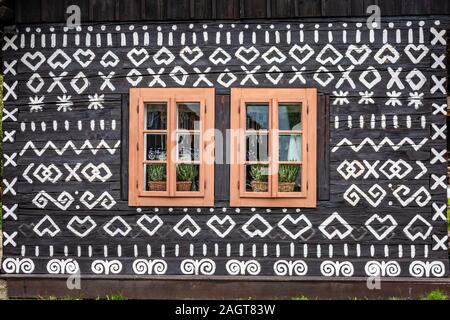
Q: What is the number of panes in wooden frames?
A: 12